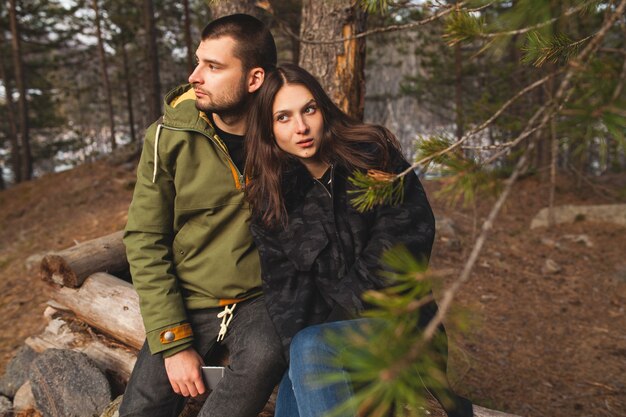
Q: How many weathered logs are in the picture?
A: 3